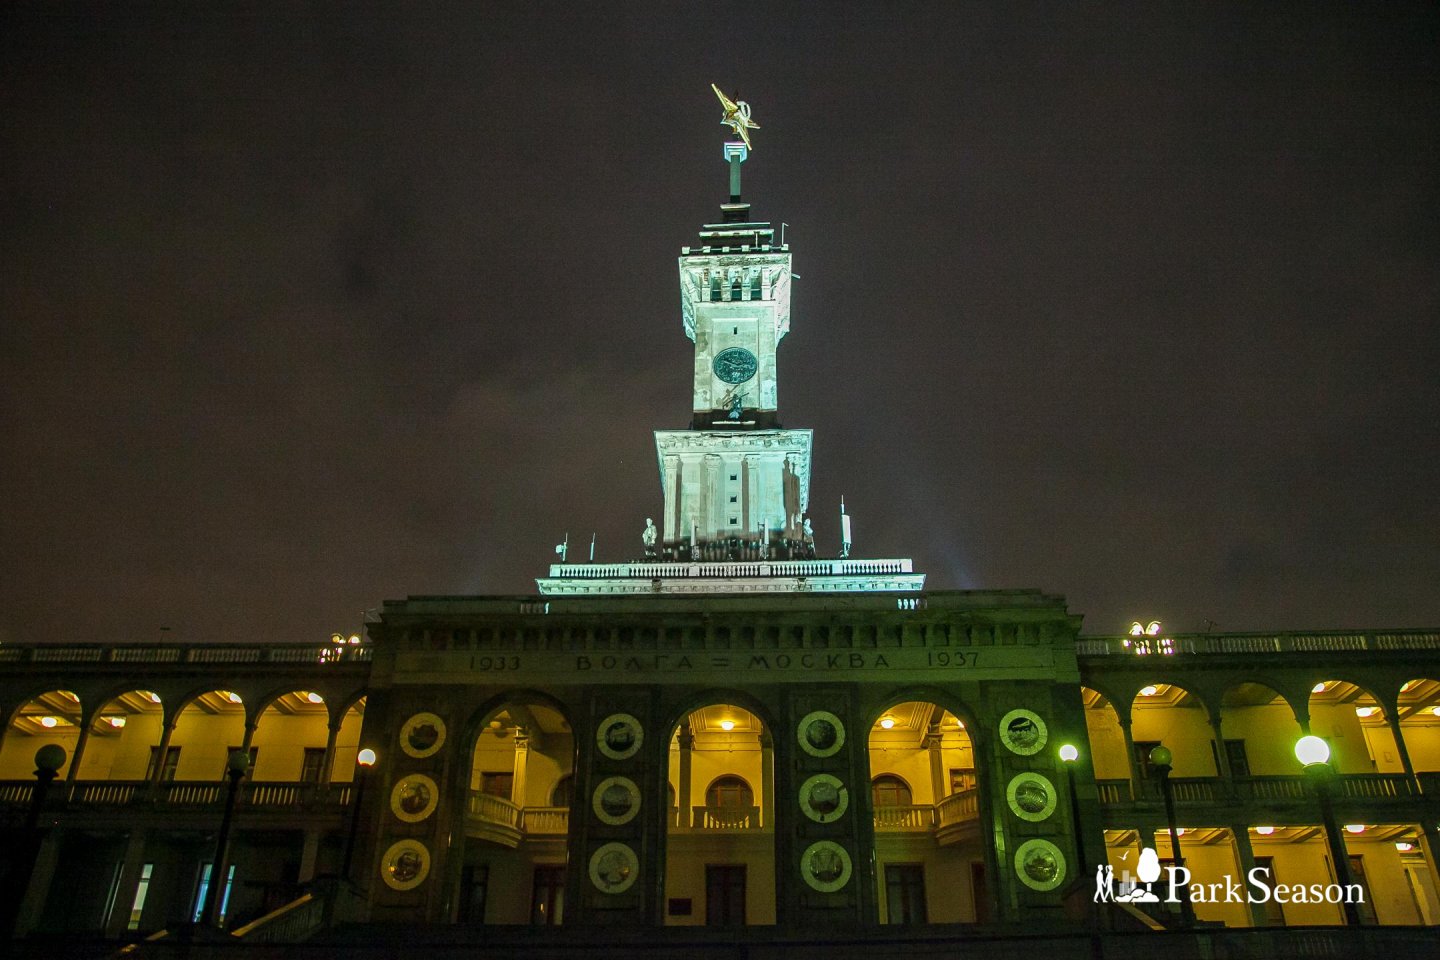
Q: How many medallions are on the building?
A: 12